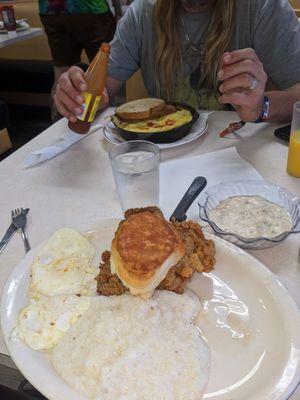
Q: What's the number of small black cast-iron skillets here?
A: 1